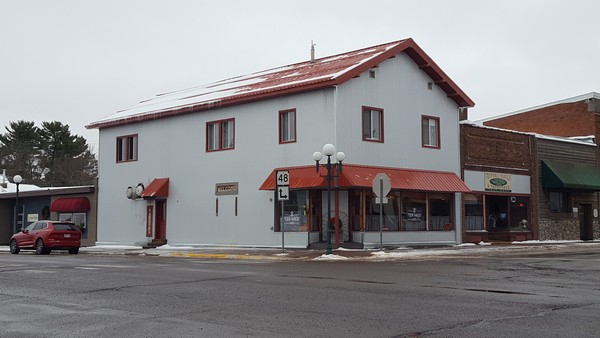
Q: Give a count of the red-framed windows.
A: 5